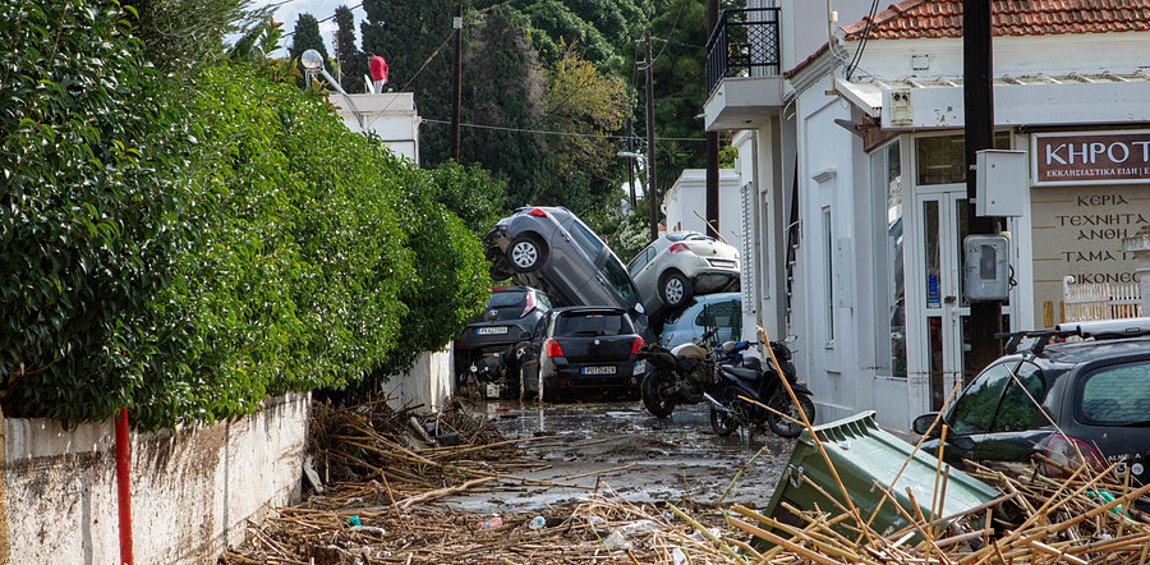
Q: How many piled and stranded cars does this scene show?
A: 6